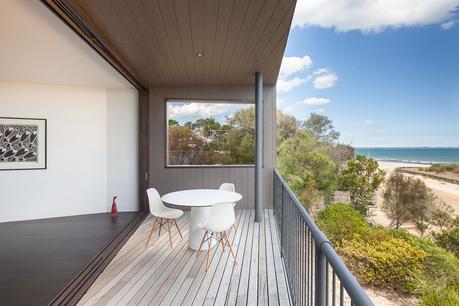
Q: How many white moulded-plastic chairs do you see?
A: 3